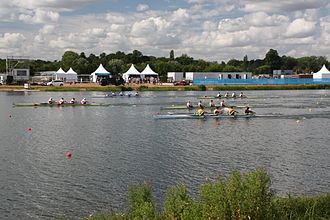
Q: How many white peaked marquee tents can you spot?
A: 6